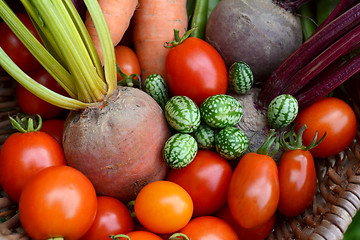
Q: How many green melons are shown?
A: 8